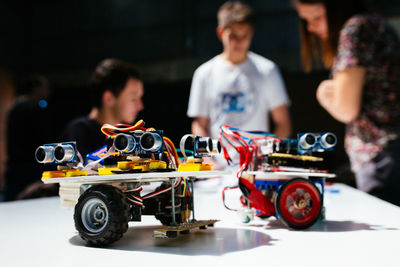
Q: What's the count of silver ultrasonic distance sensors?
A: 4